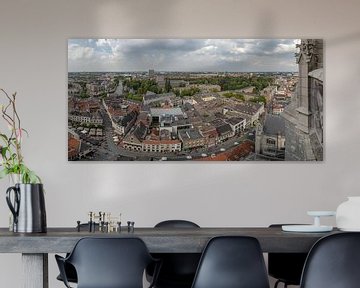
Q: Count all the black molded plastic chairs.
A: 6